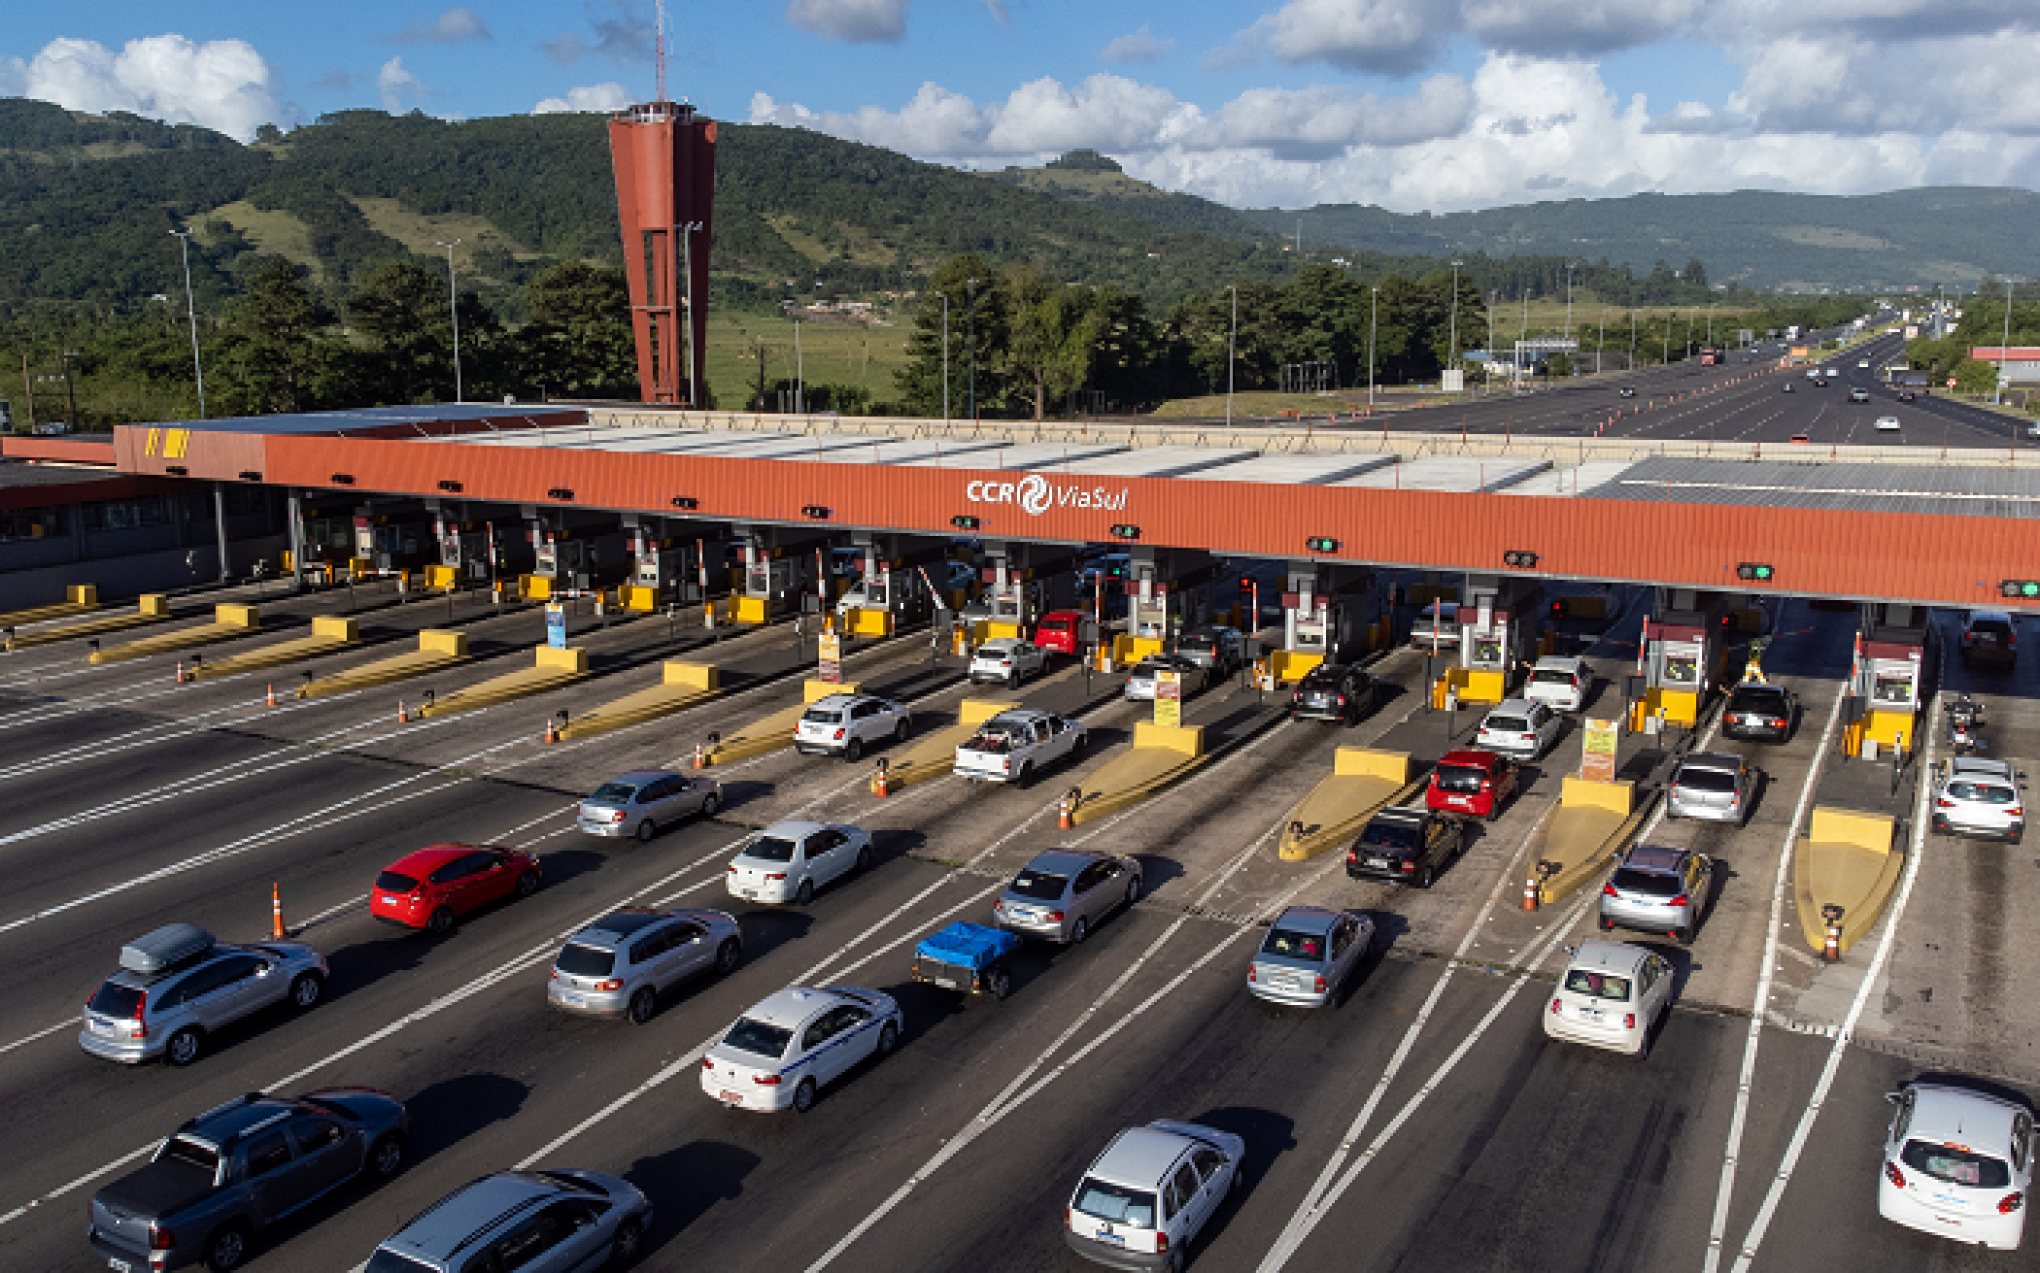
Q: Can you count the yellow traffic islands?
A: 13